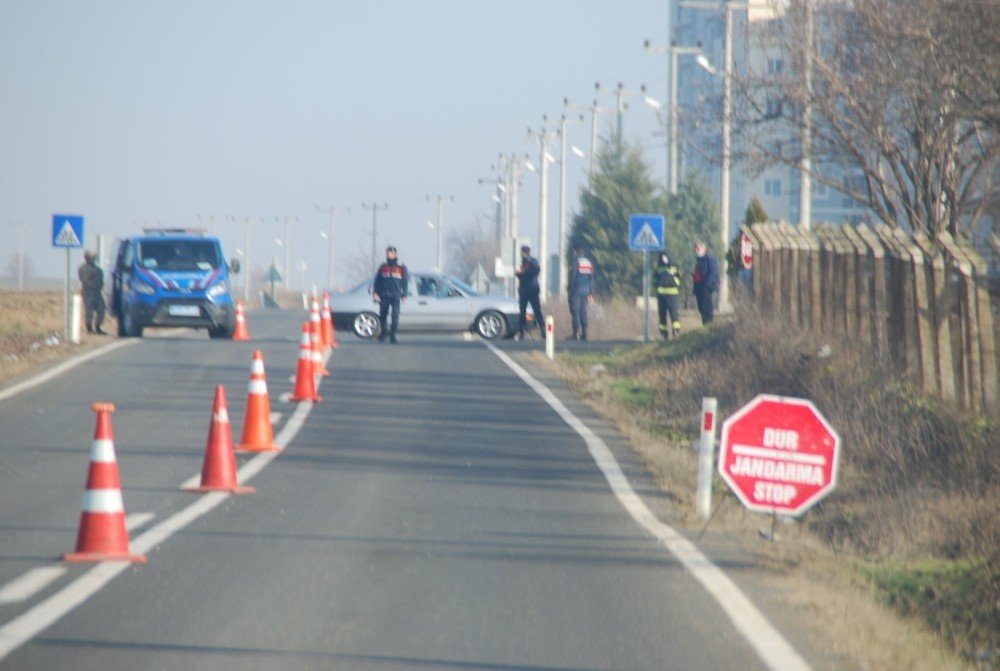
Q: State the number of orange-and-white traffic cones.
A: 8